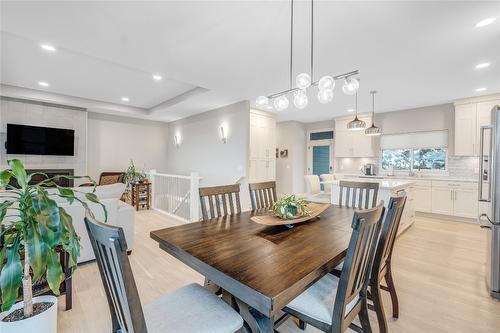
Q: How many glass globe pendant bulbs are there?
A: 7